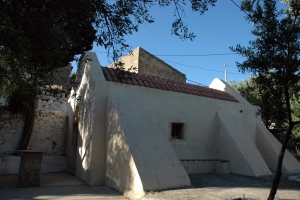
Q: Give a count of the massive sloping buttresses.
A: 3